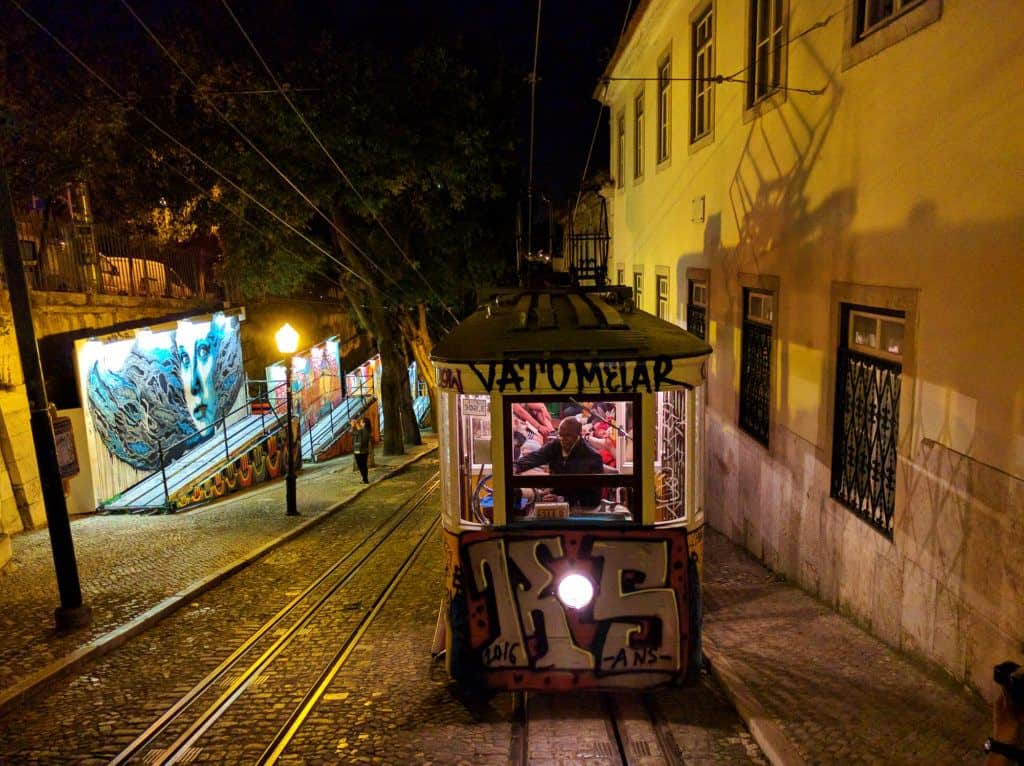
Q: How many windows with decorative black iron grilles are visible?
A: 3